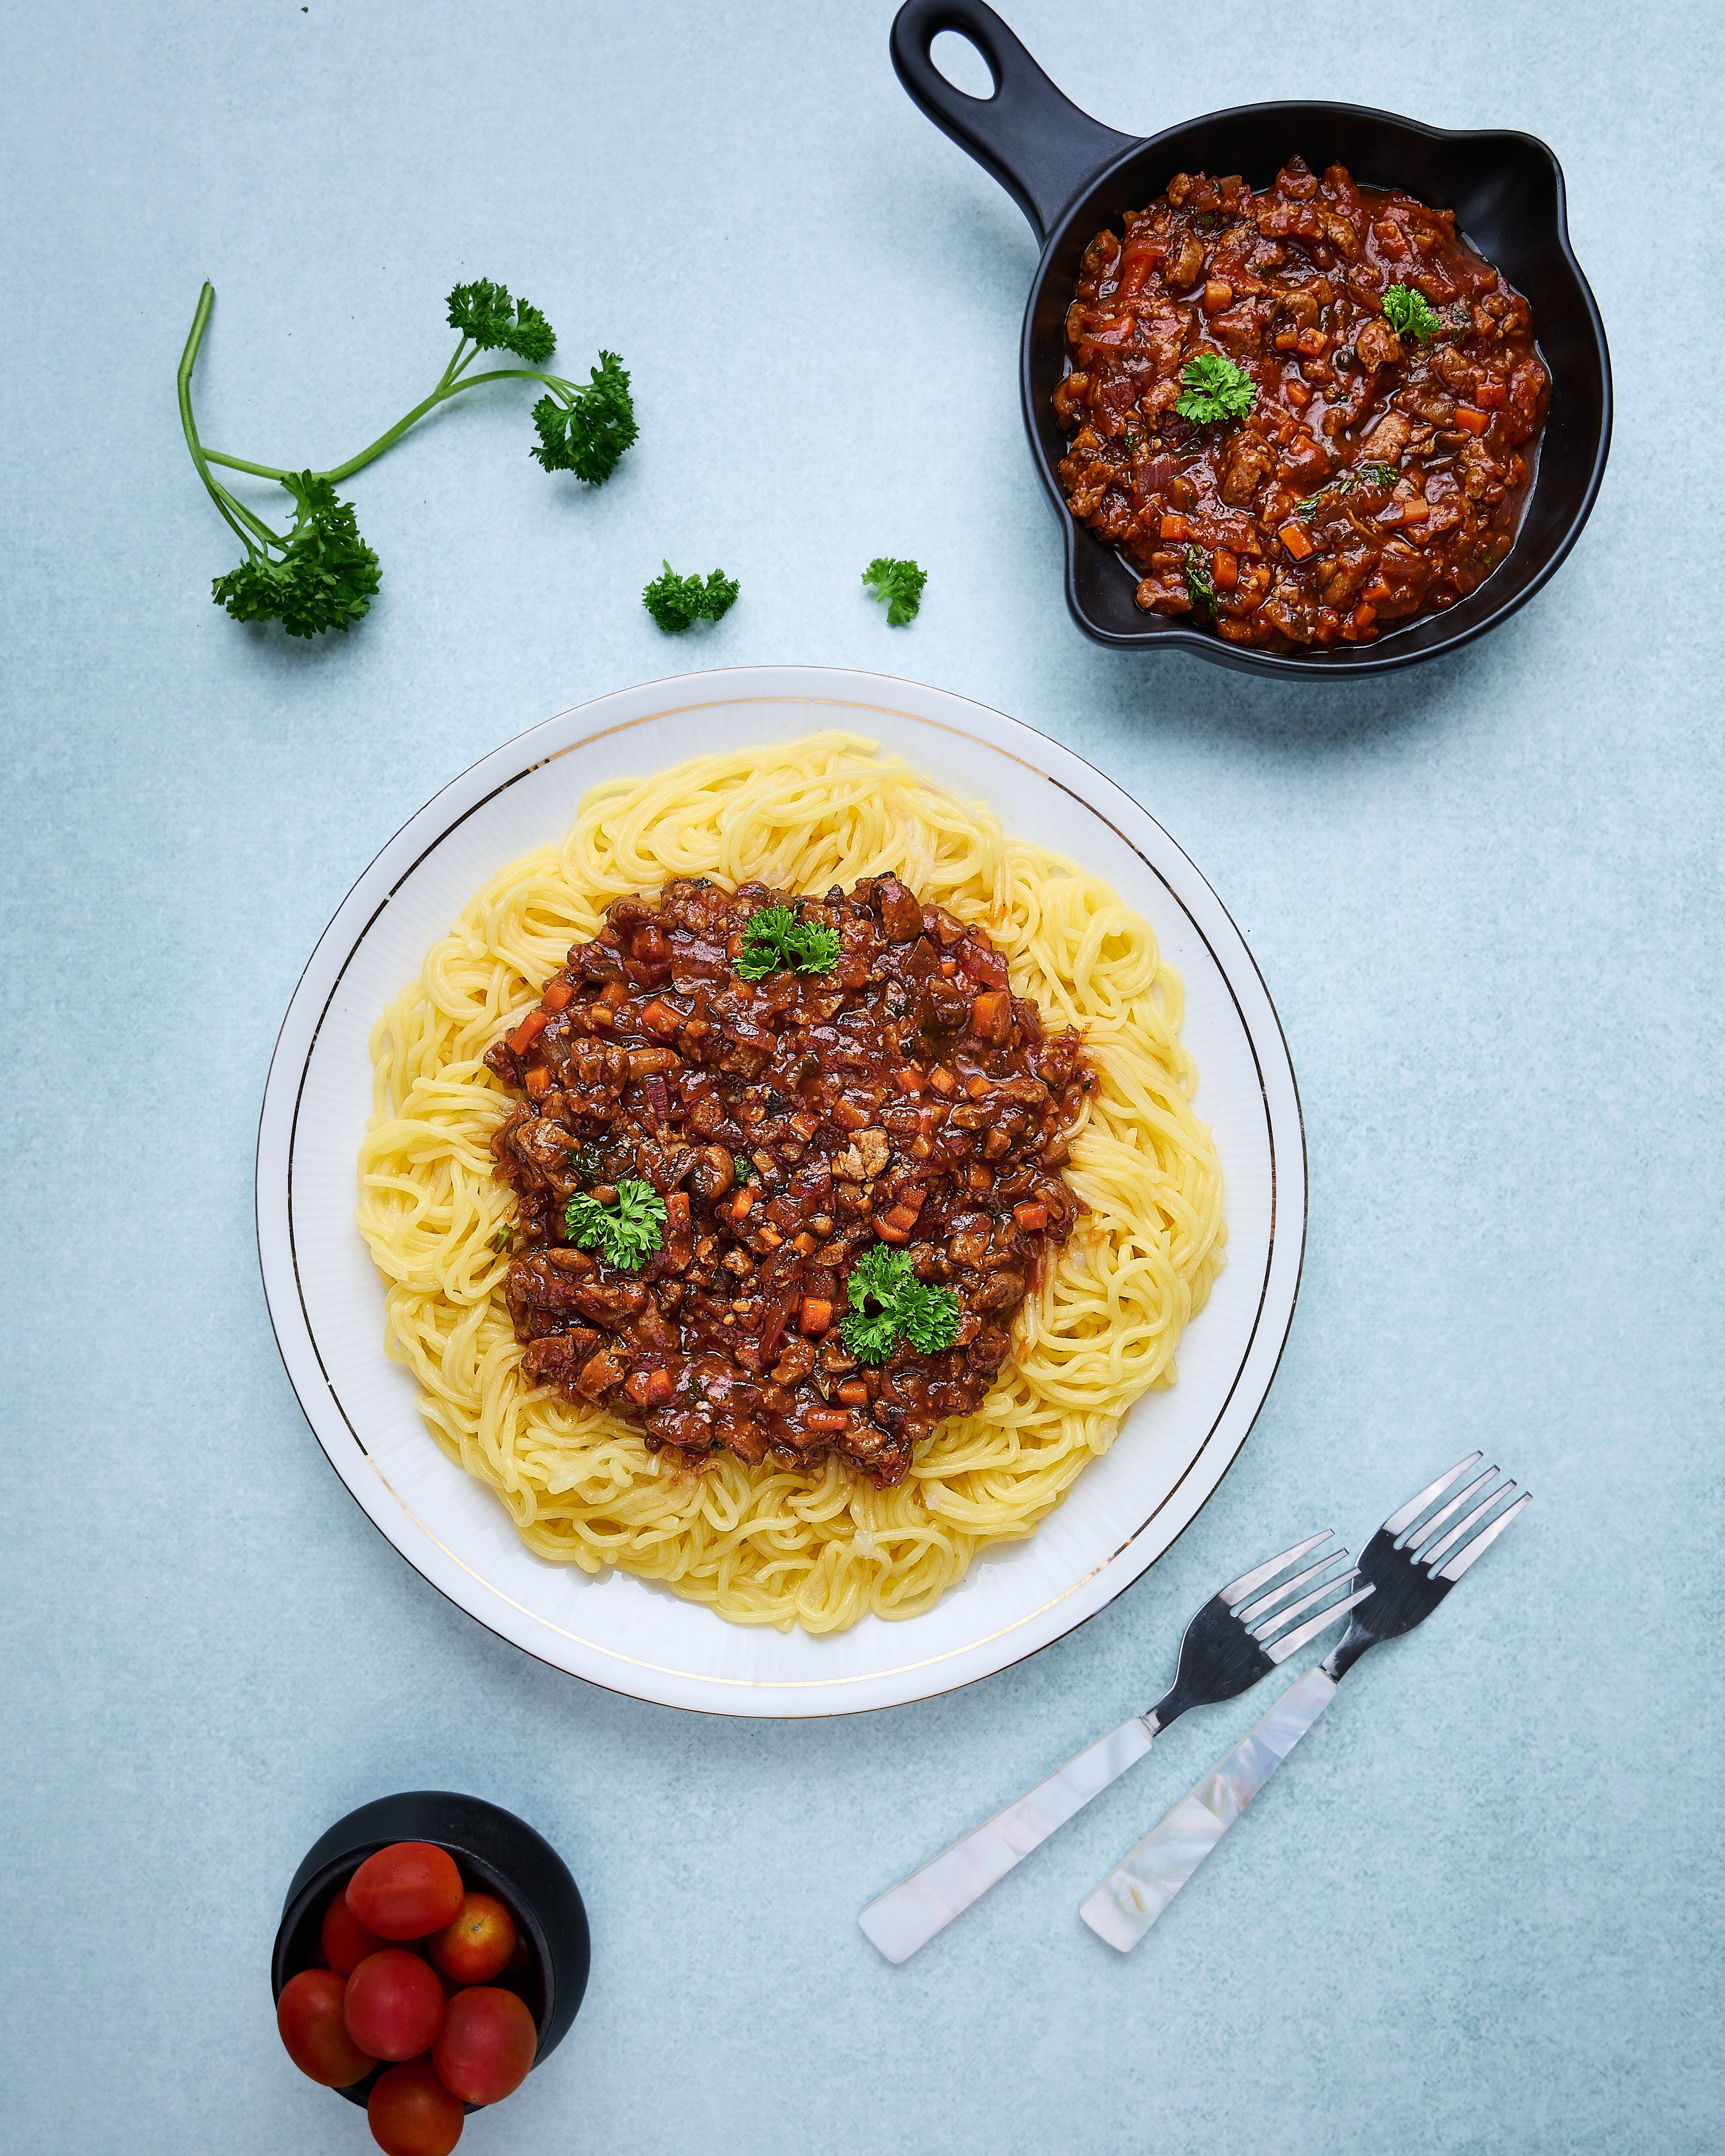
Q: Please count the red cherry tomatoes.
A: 7